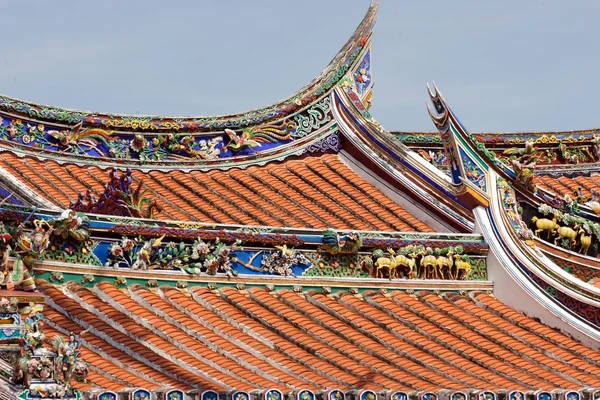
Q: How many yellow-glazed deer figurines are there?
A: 8